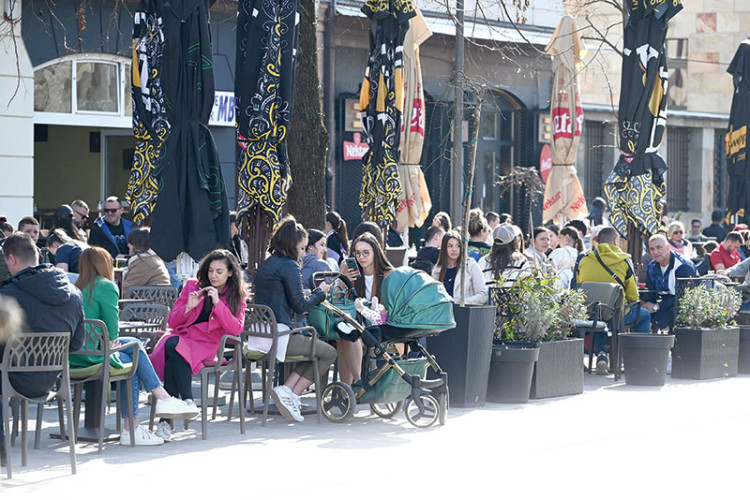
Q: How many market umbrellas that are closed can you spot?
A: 8